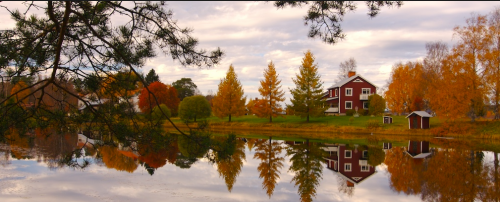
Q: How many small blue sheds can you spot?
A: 0